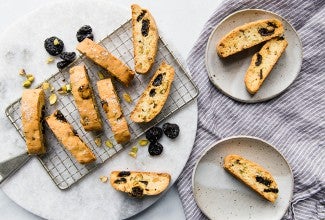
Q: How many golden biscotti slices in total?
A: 11